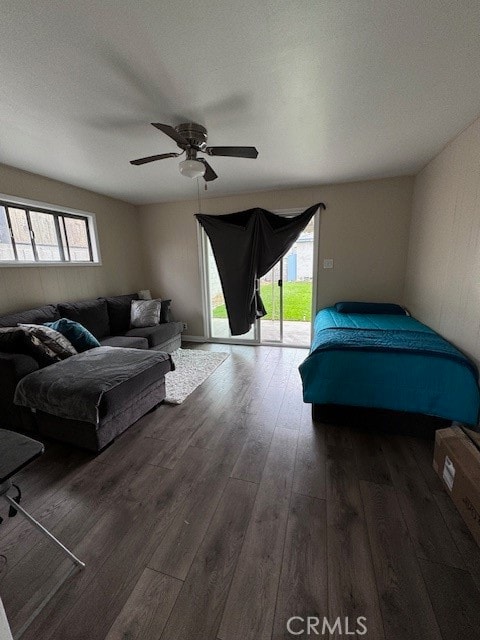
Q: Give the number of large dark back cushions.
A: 3